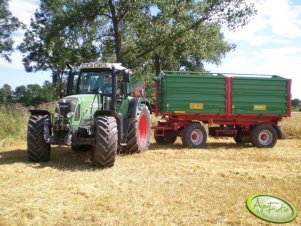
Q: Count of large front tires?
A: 2